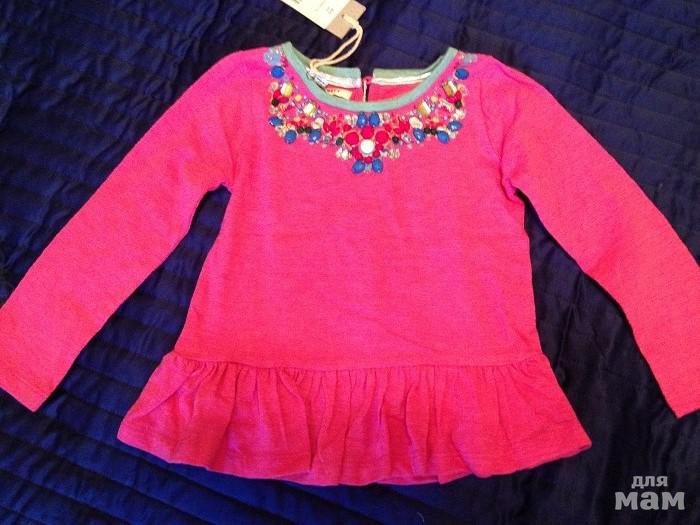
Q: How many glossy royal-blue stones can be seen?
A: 12